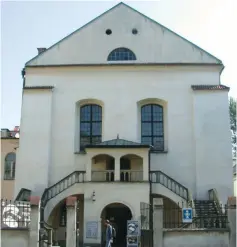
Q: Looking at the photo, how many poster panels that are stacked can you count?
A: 2